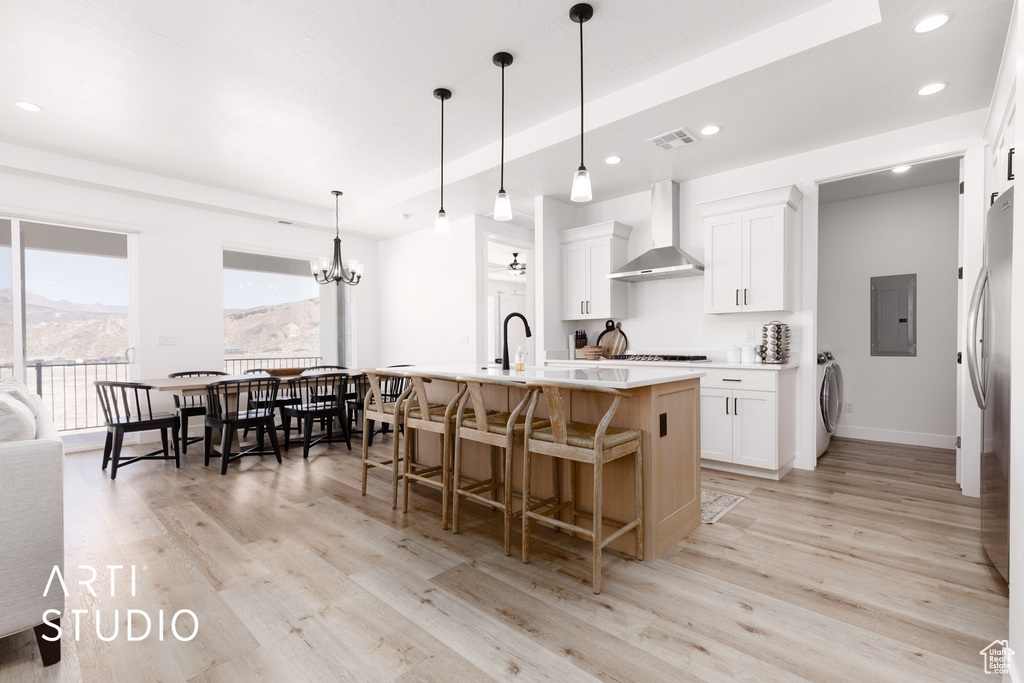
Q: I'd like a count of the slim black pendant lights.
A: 3